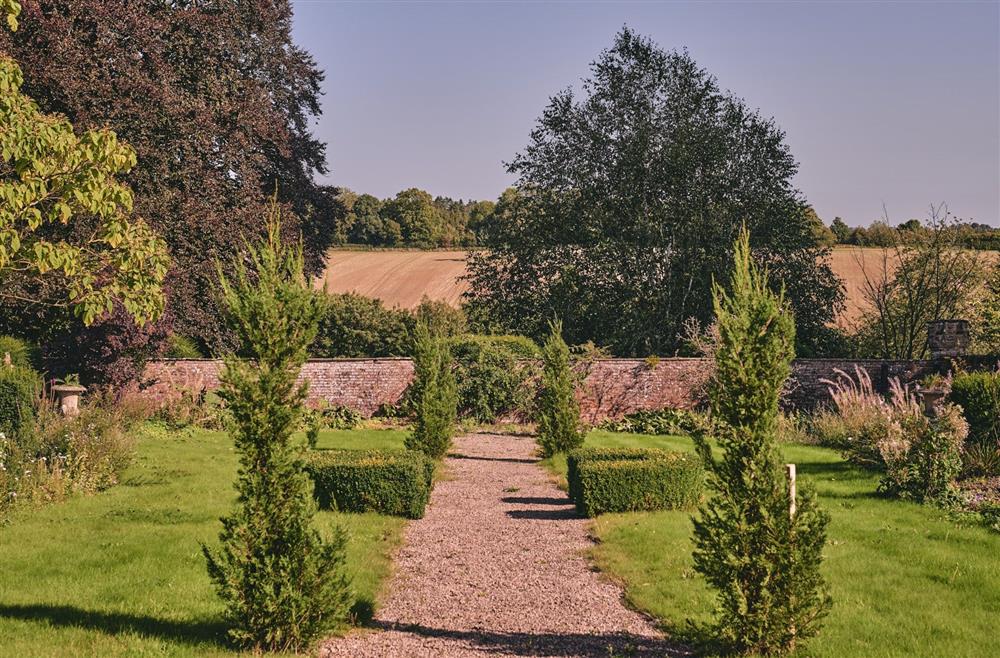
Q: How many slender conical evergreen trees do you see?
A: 4